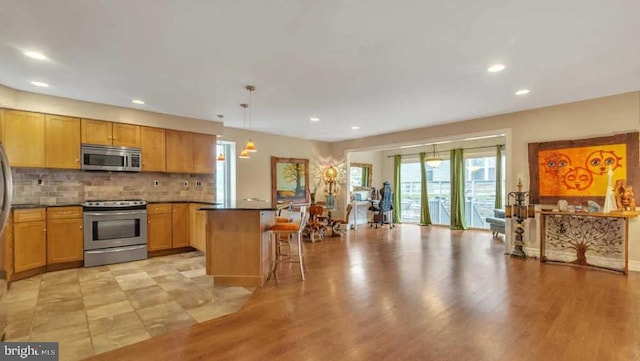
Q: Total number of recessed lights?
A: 7